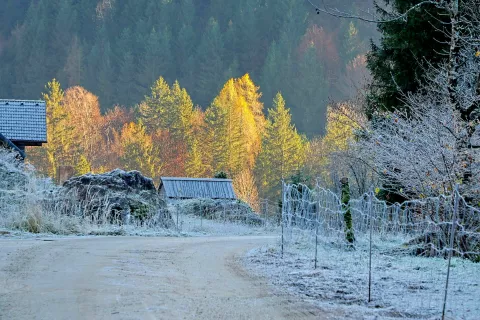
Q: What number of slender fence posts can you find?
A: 4